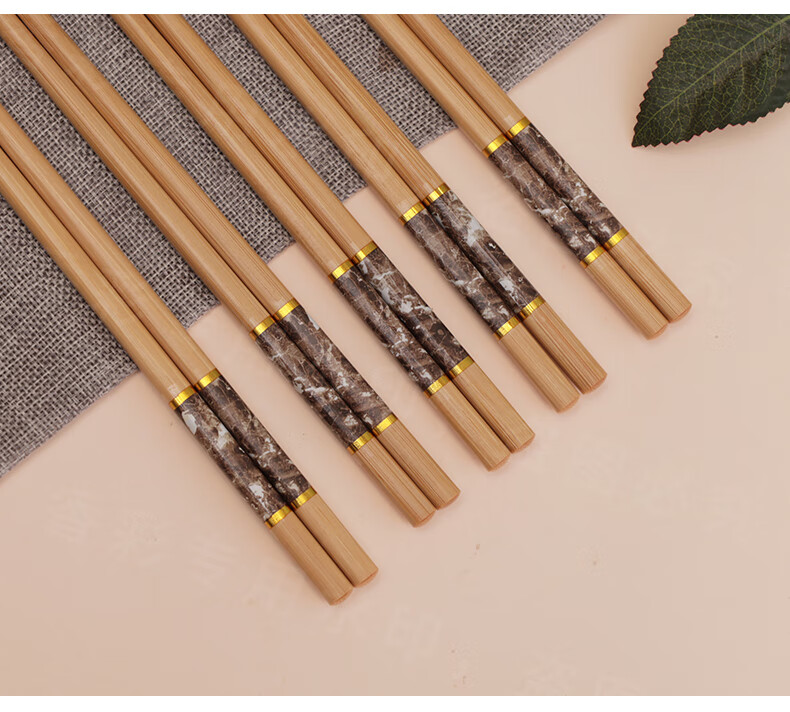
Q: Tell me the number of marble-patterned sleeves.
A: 10